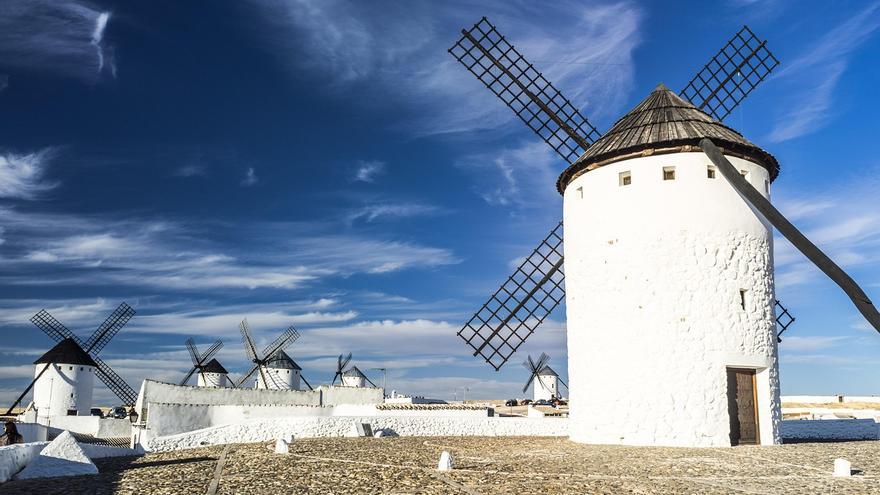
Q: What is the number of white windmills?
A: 6